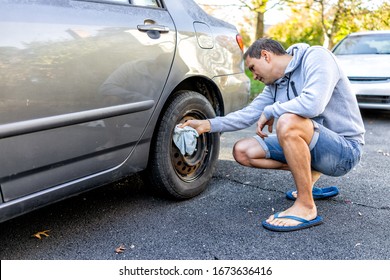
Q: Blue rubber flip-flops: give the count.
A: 2